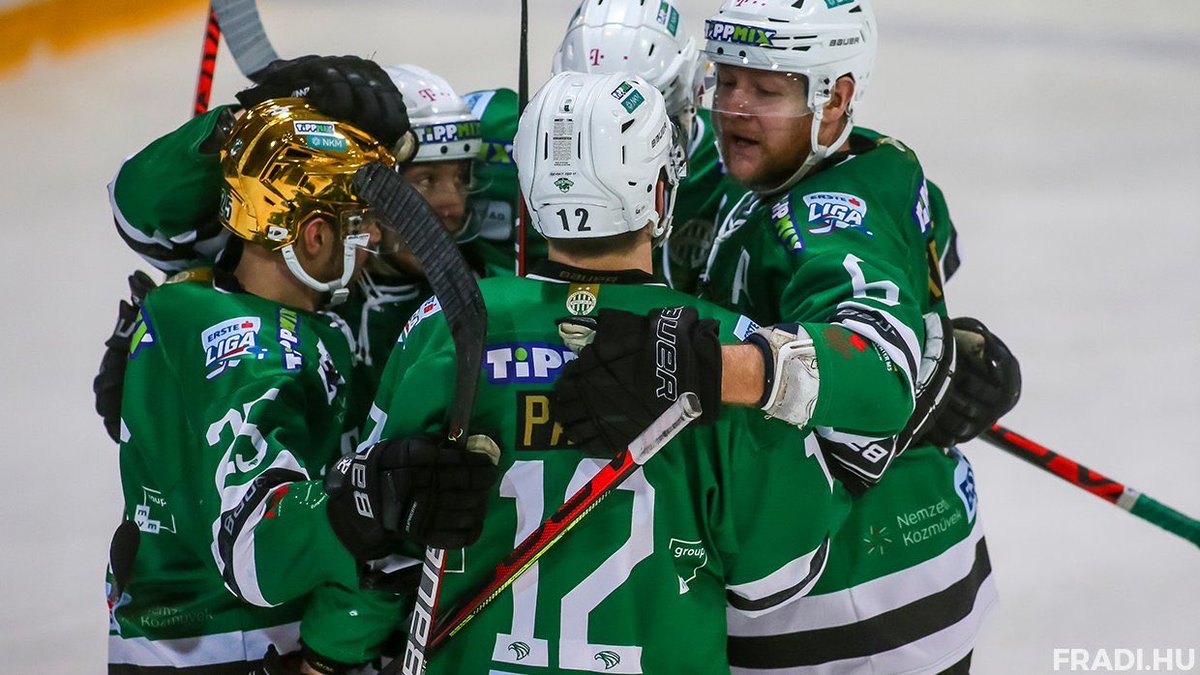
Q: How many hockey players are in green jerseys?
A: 5